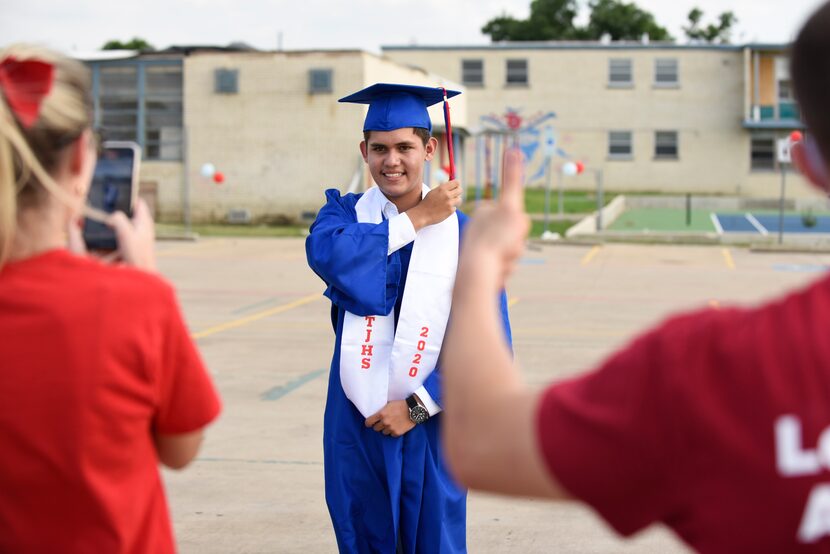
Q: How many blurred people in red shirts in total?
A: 2